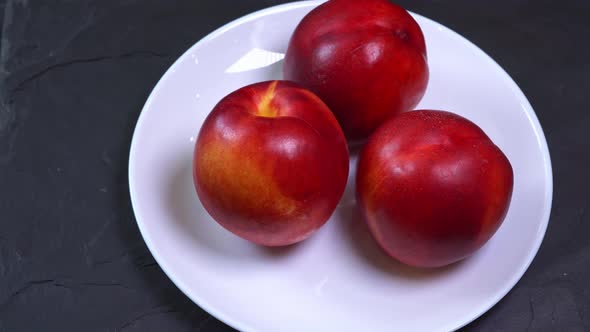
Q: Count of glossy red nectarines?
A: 3